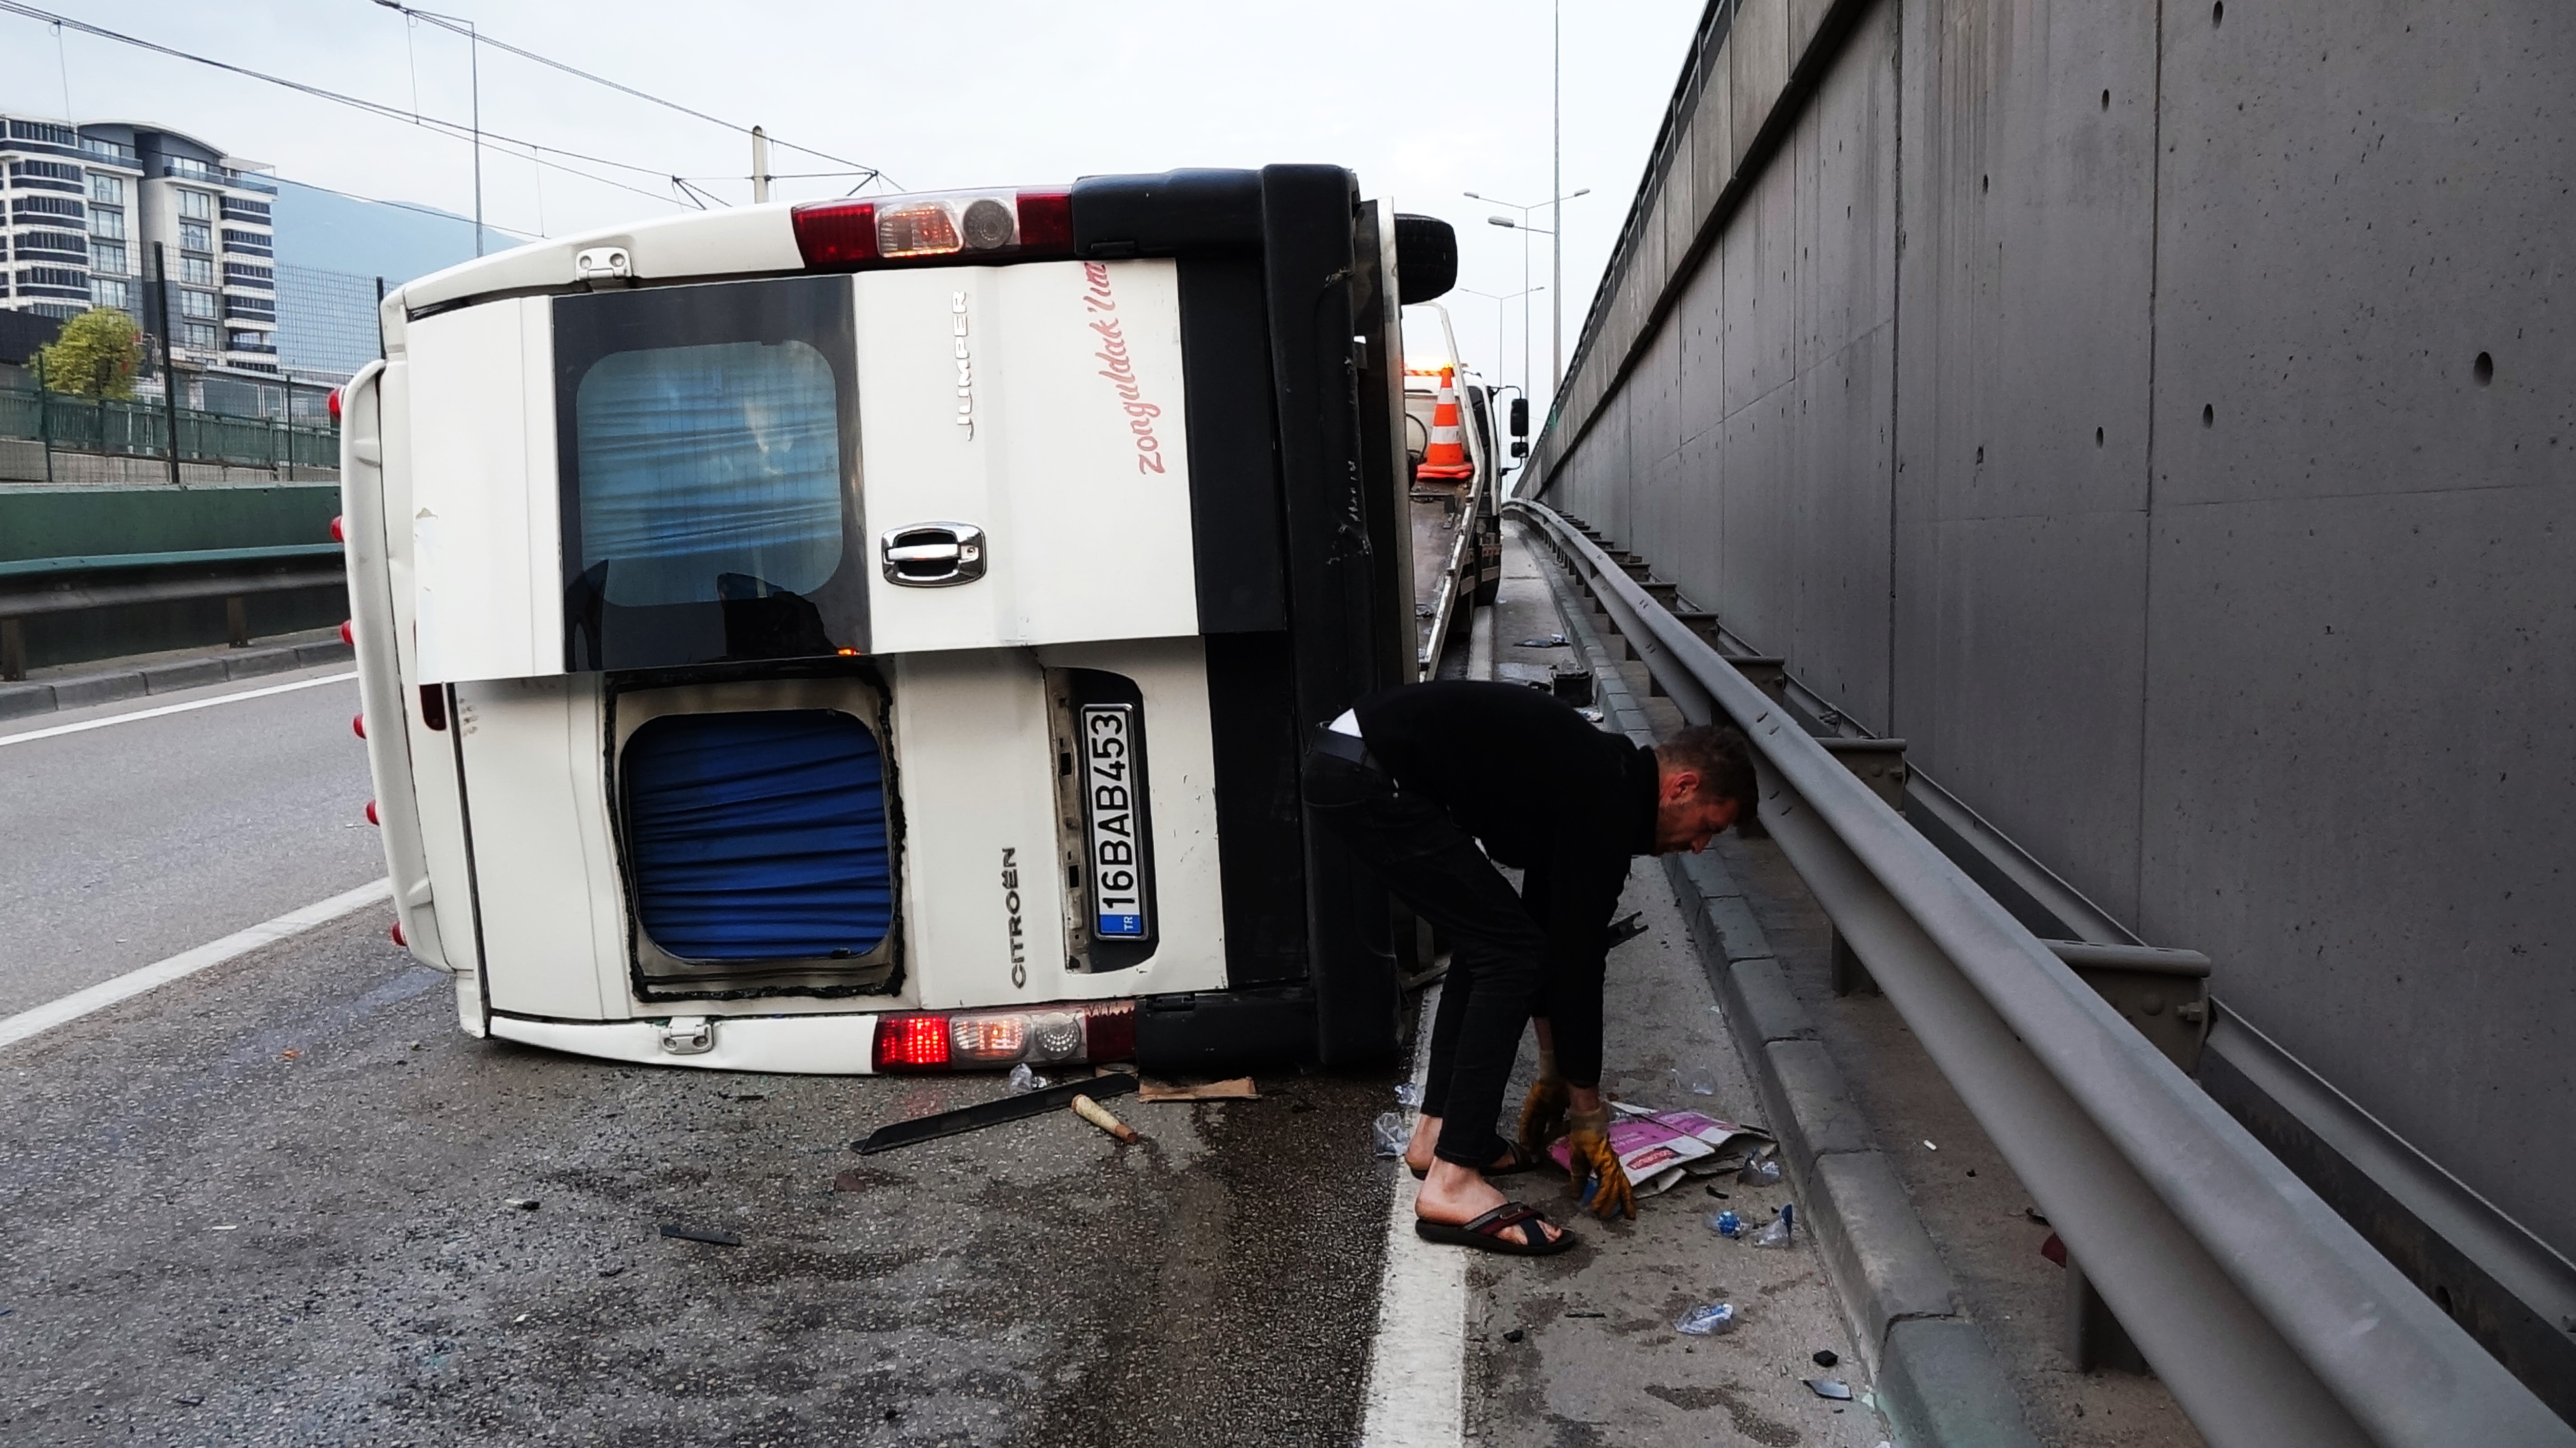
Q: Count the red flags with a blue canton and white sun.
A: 0